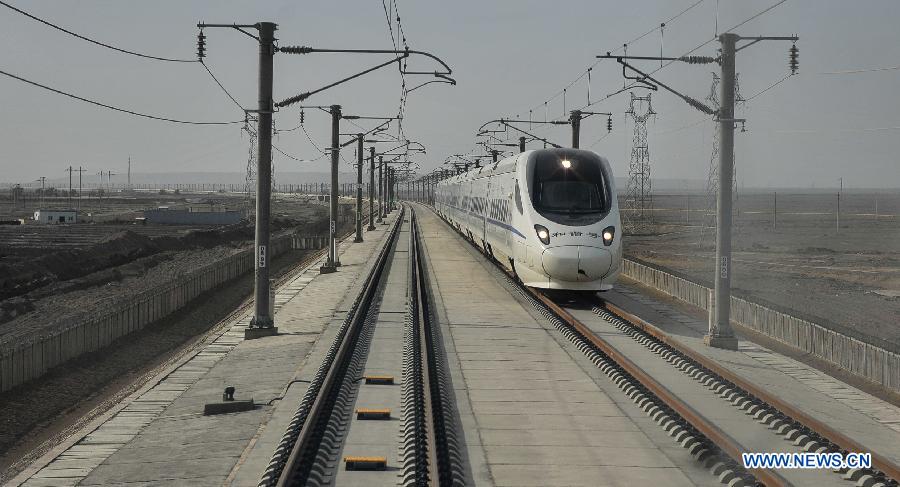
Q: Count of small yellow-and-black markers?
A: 3